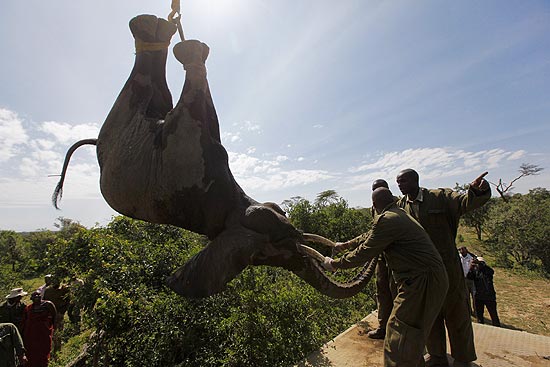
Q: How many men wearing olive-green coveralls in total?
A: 3